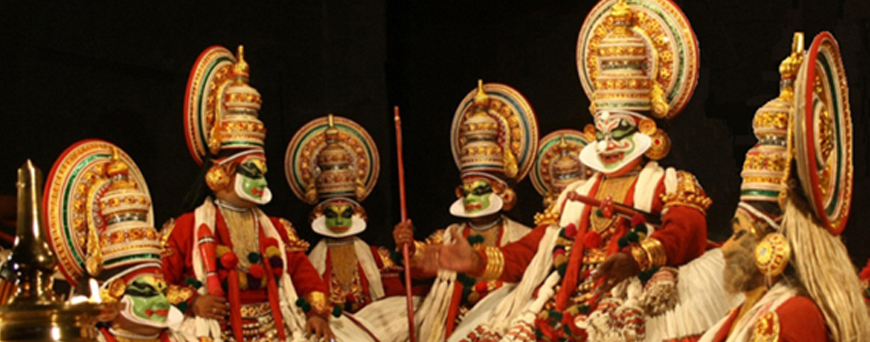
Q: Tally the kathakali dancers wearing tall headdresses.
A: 7